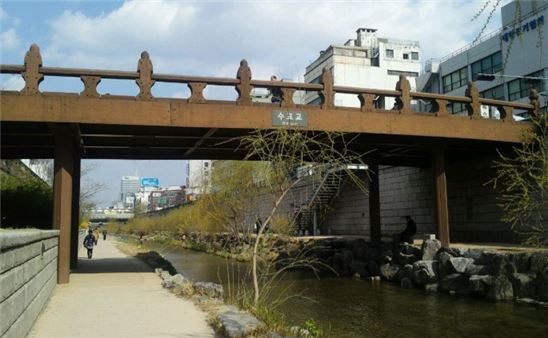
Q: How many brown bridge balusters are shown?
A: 13